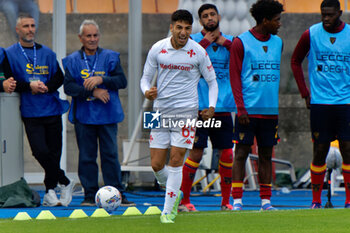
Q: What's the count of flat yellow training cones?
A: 6